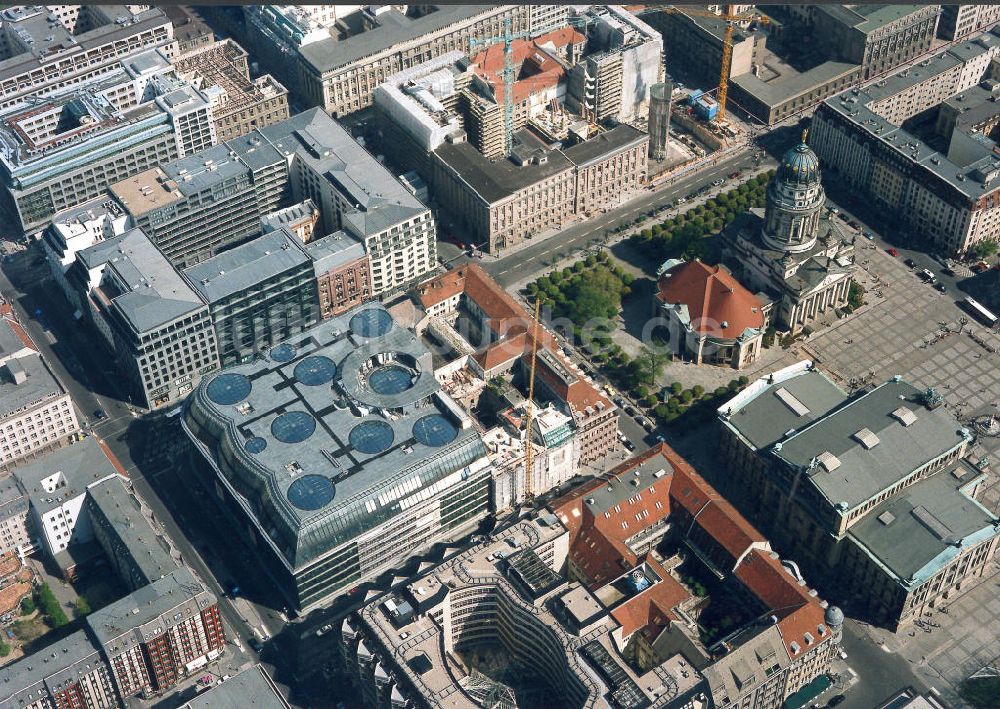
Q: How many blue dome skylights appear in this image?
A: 10